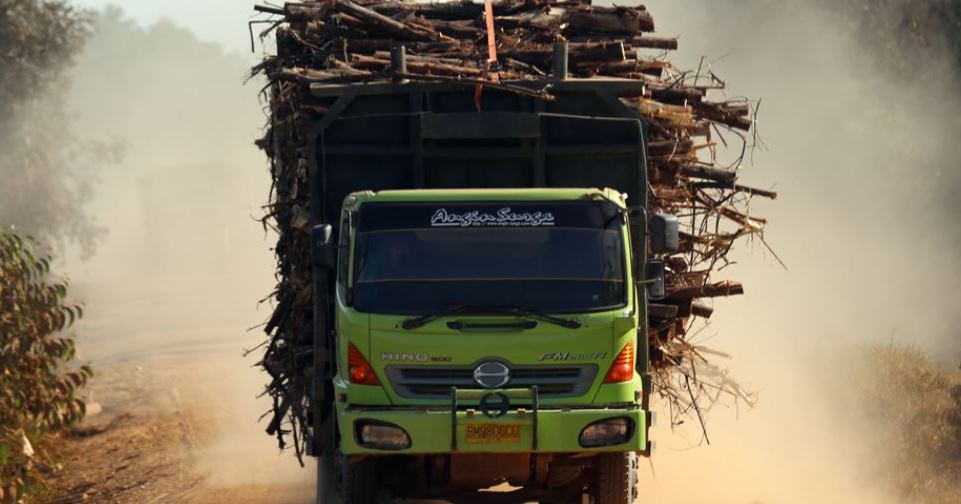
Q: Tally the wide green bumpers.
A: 1